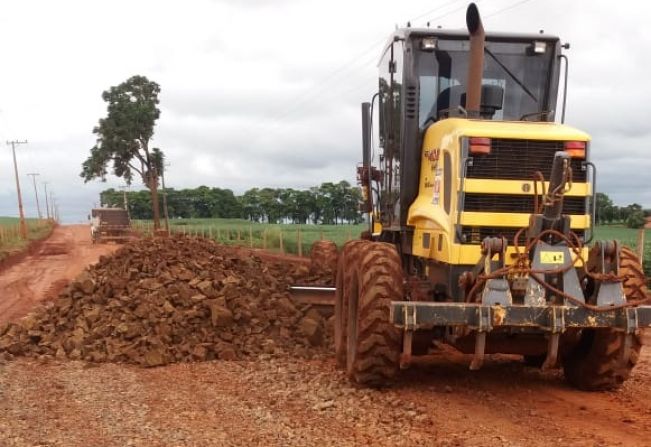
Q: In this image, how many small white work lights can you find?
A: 2